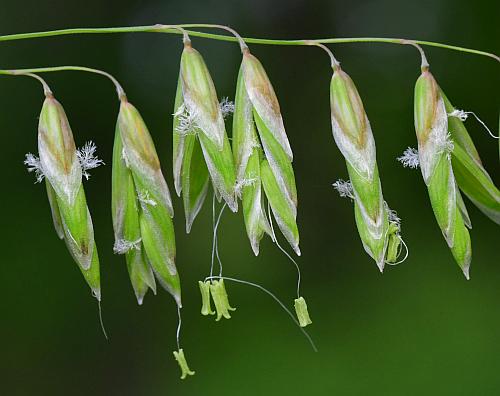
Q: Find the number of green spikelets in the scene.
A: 6